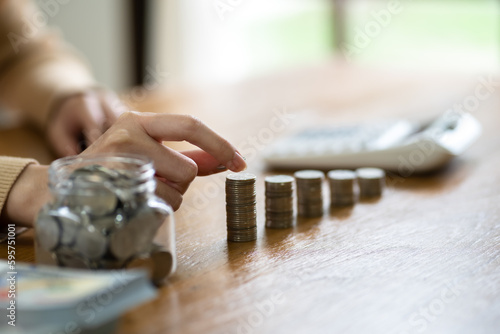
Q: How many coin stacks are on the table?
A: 5